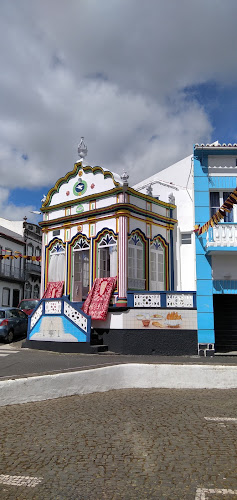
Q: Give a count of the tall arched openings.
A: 5